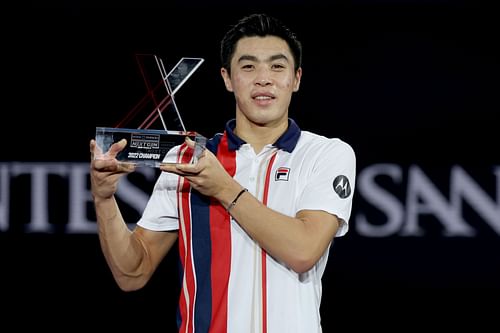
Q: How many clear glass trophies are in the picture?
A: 1